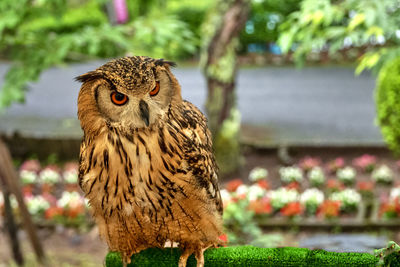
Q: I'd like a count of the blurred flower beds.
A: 2